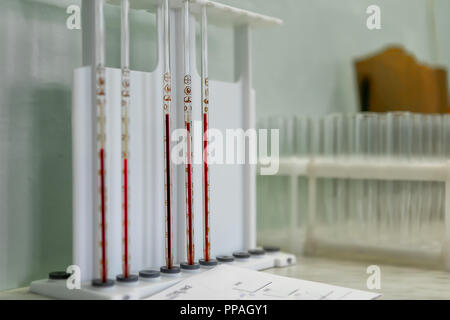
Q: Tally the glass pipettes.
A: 5